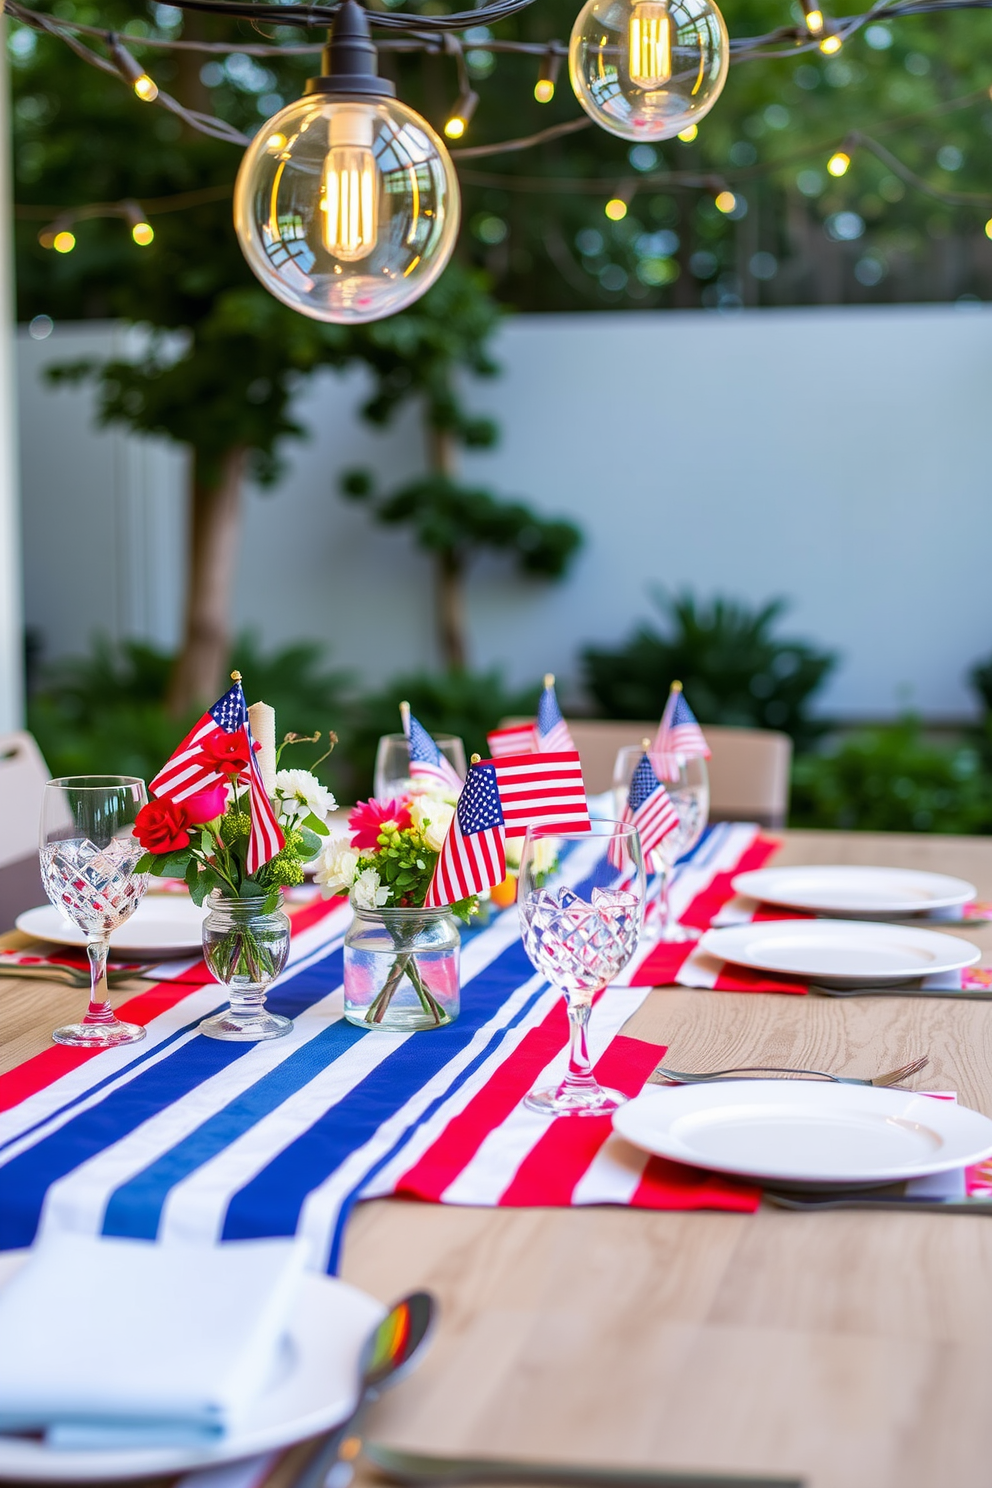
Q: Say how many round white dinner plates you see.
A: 5